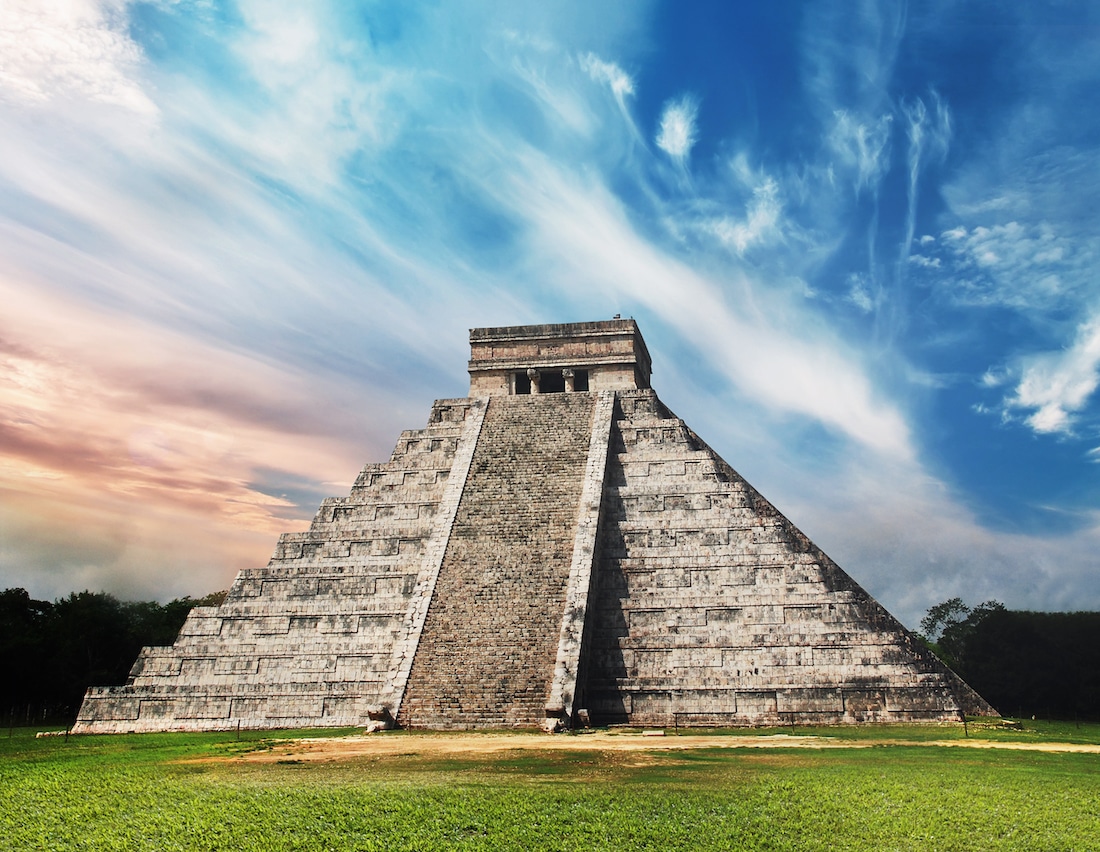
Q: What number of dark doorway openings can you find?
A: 3